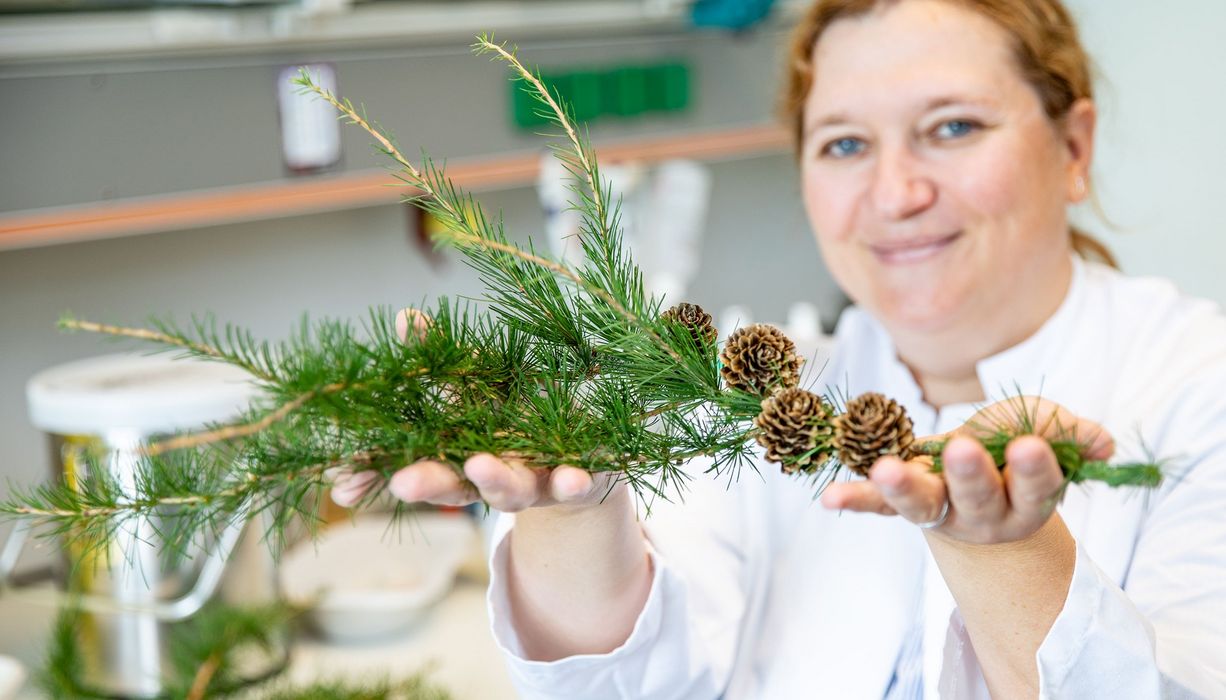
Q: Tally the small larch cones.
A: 4